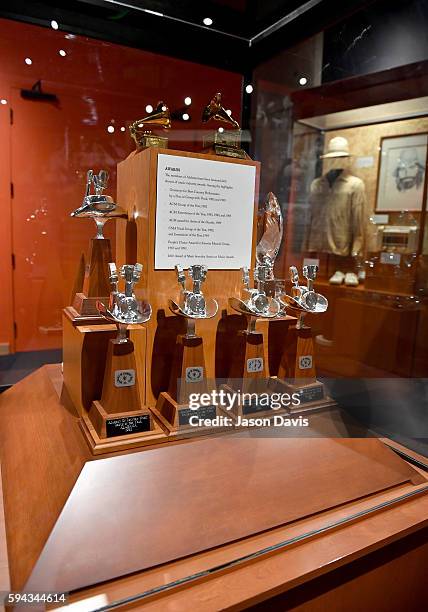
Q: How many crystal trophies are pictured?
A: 1